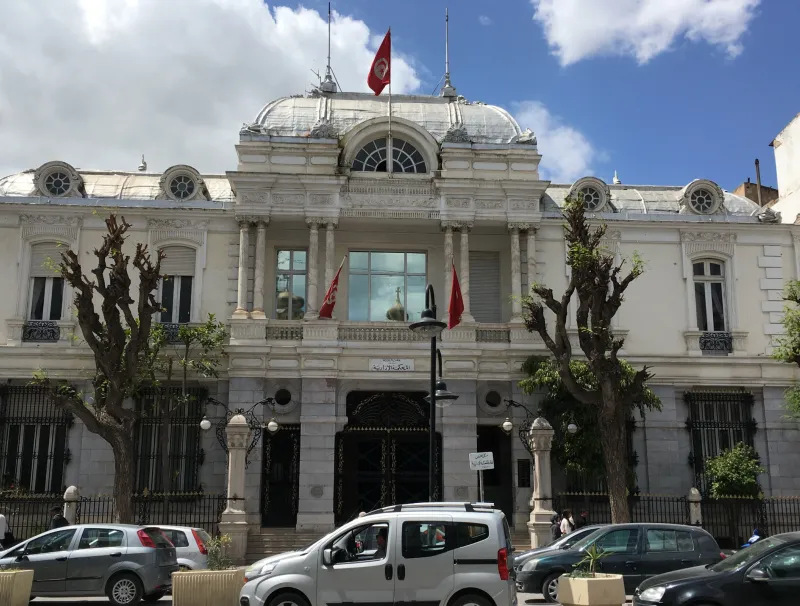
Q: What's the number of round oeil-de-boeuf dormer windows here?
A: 4